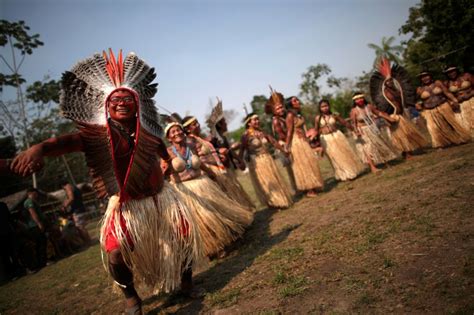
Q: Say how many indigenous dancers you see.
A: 12